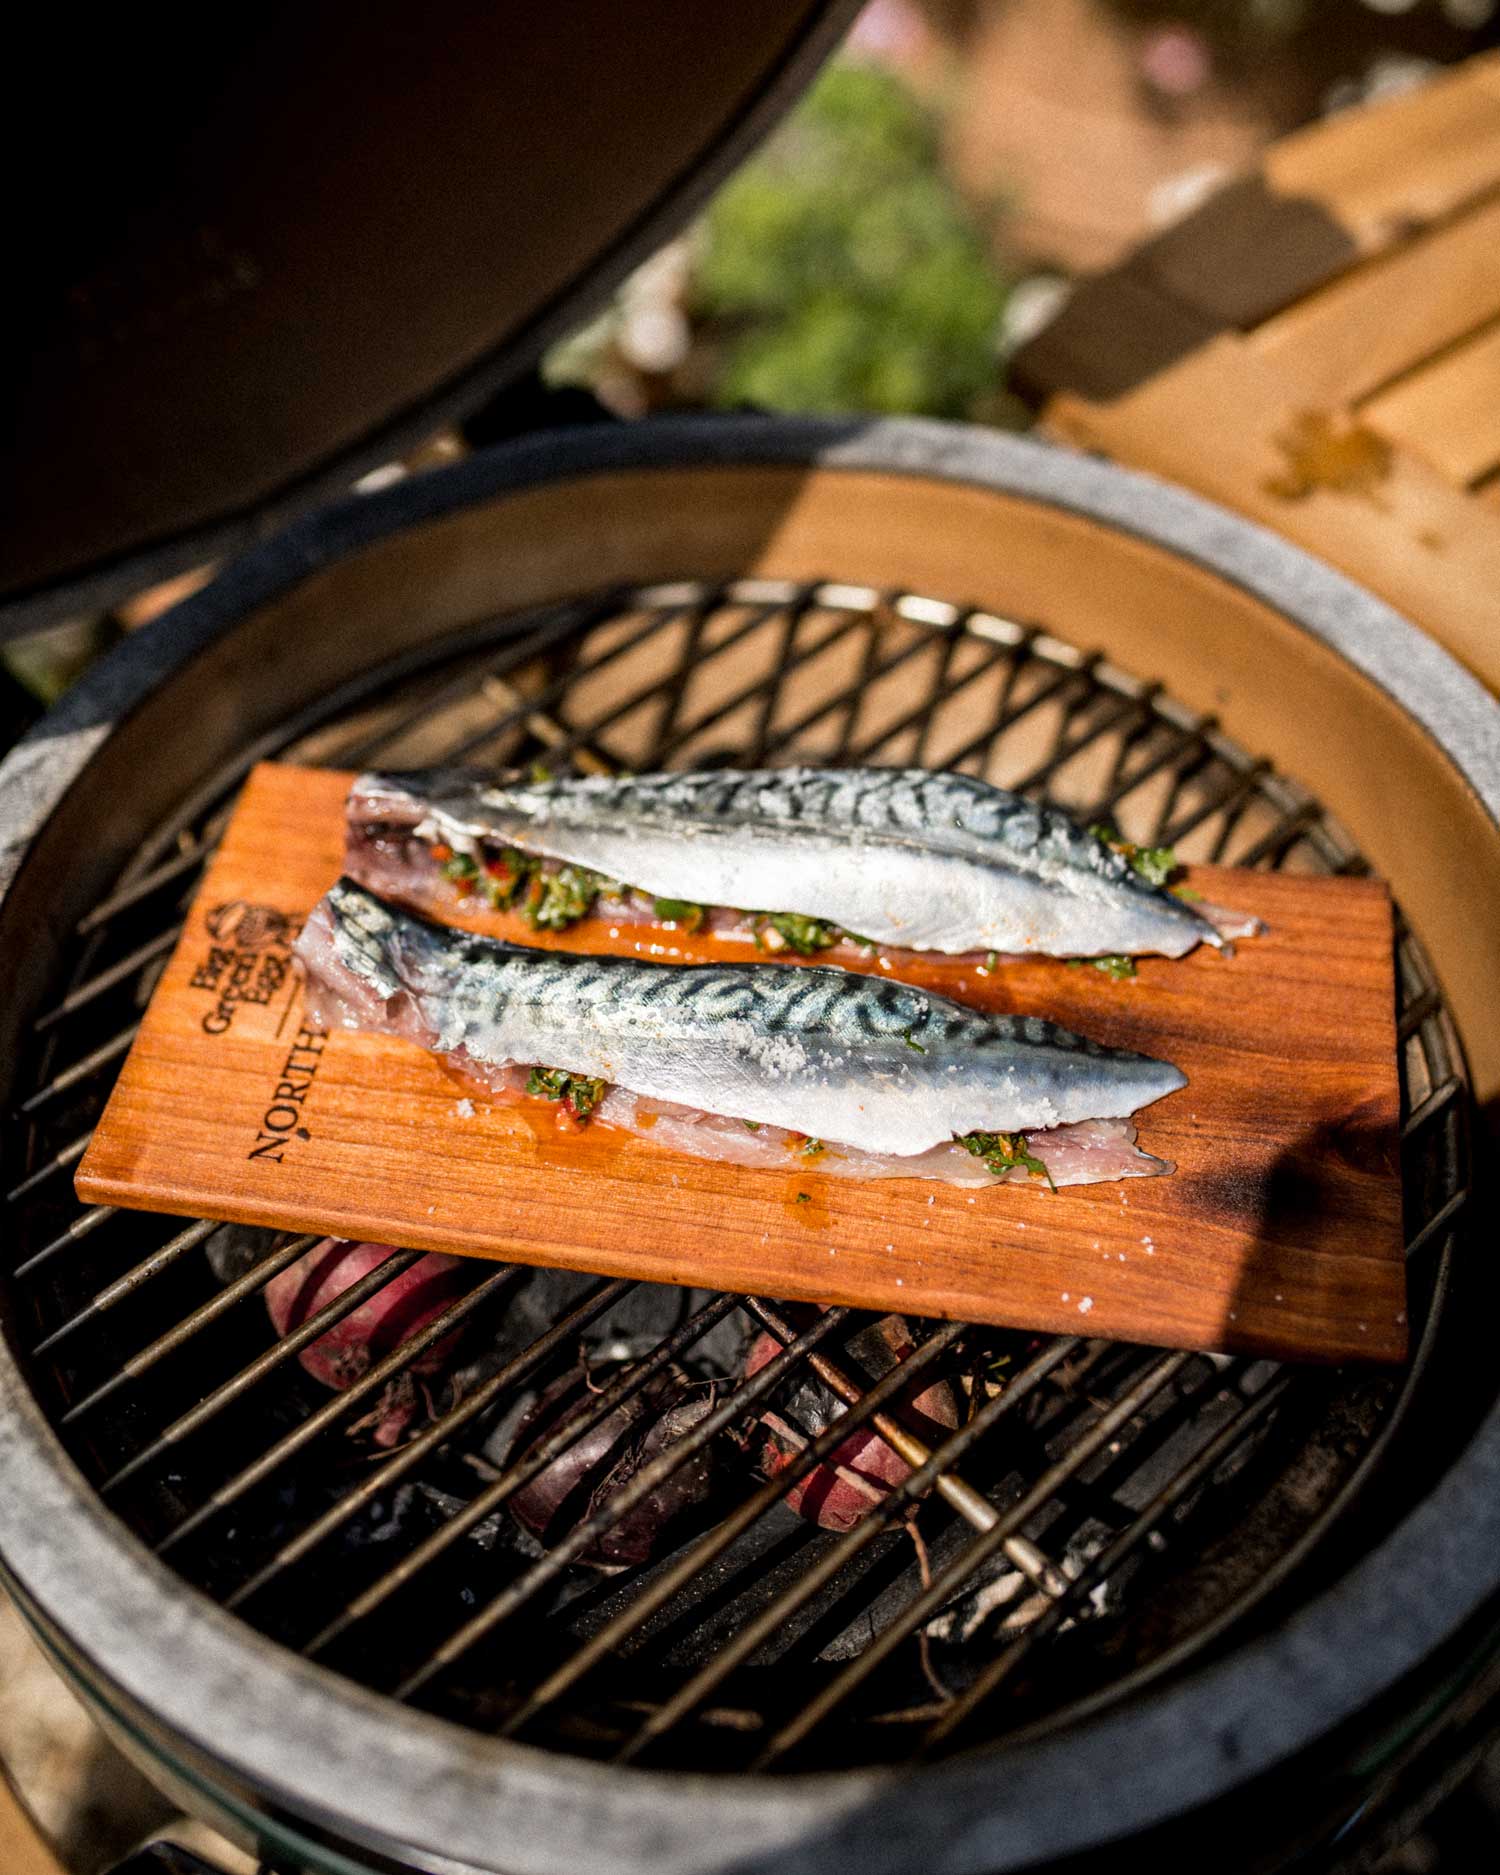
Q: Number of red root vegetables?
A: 3